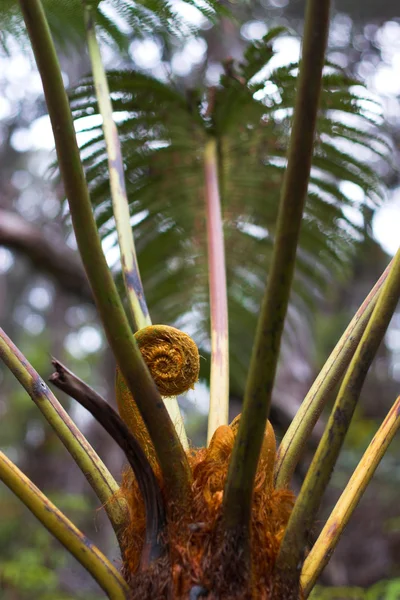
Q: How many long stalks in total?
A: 9